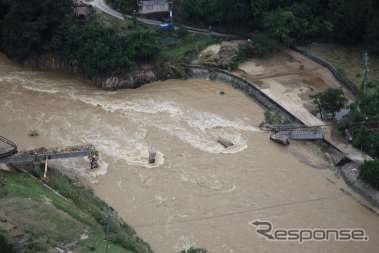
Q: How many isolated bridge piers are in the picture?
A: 2